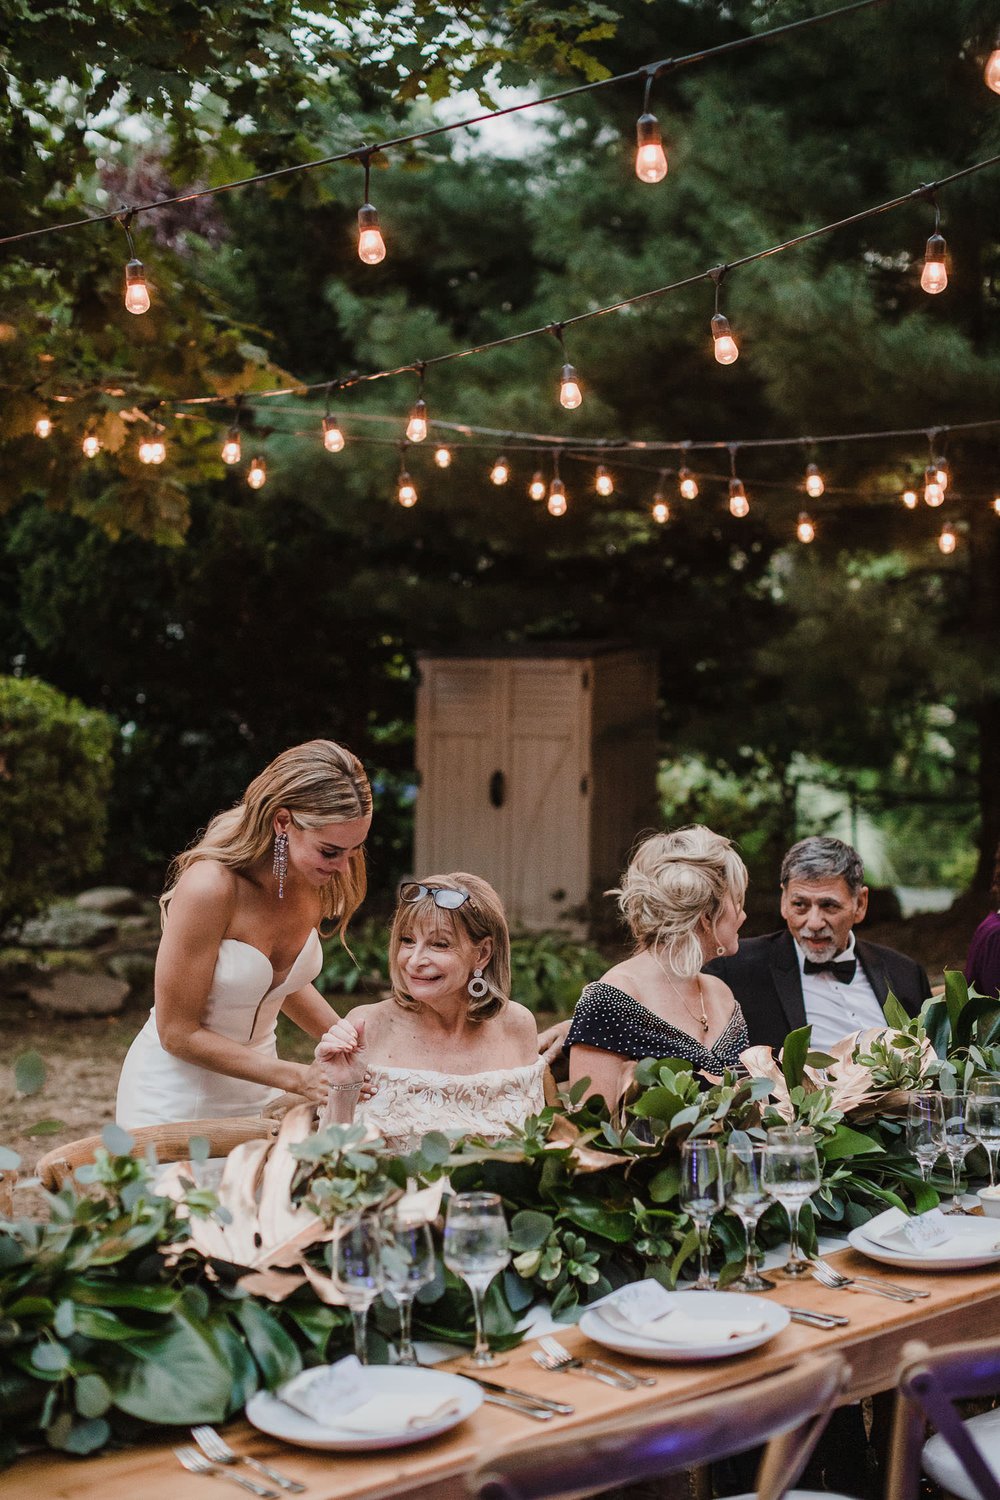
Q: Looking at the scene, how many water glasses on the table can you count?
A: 3